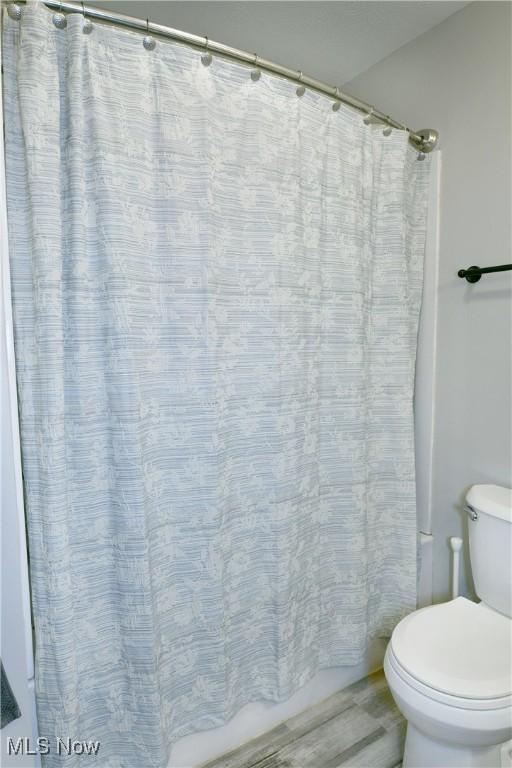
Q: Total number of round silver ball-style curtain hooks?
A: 11